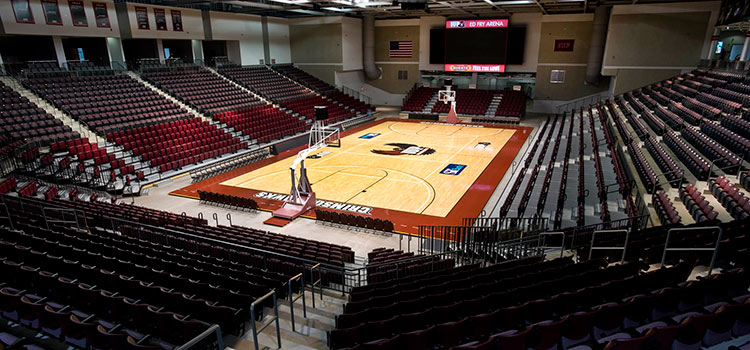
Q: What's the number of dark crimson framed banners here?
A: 7